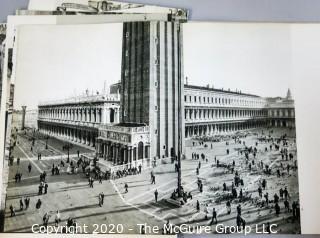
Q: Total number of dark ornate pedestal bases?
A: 1